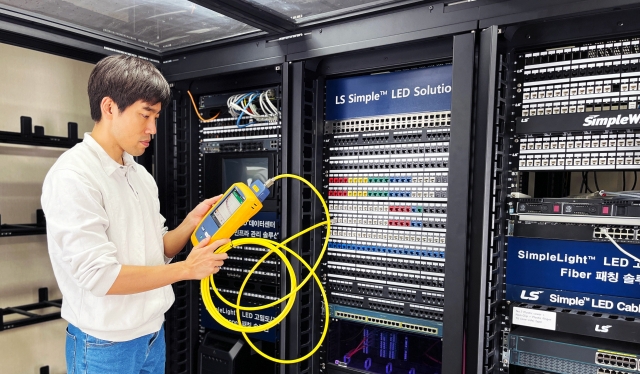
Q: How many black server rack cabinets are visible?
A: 3